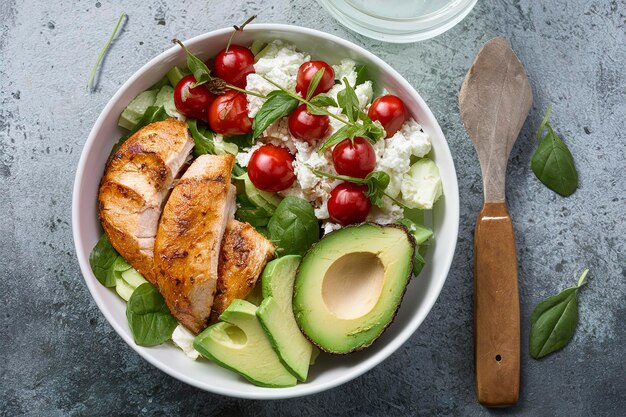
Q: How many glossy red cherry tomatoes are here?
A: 9